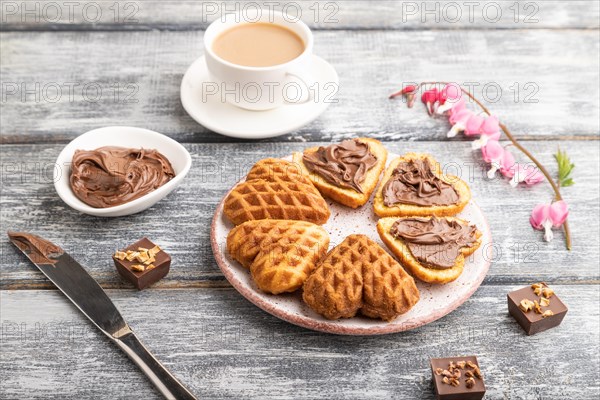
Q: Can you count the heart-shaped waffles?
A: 6